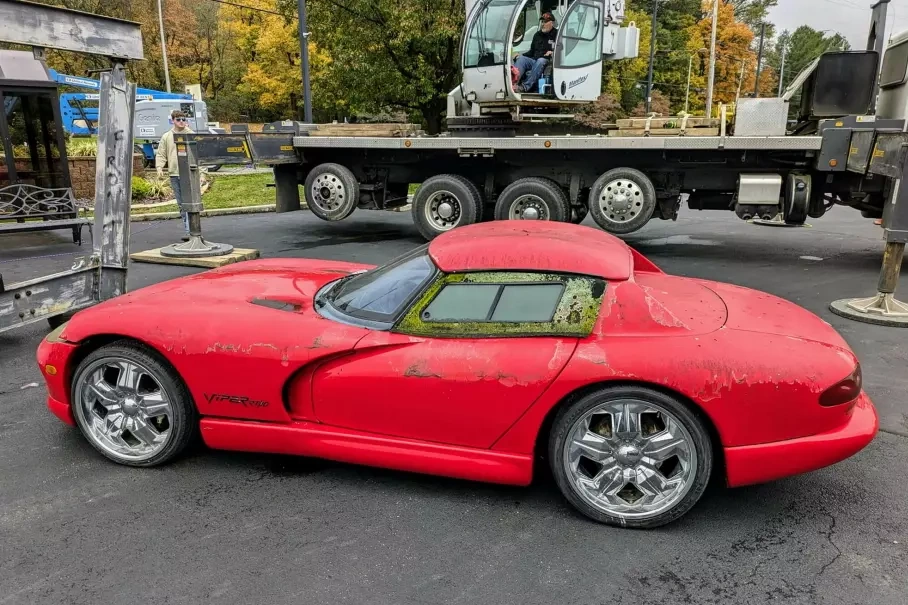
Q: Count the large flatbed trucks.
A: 1